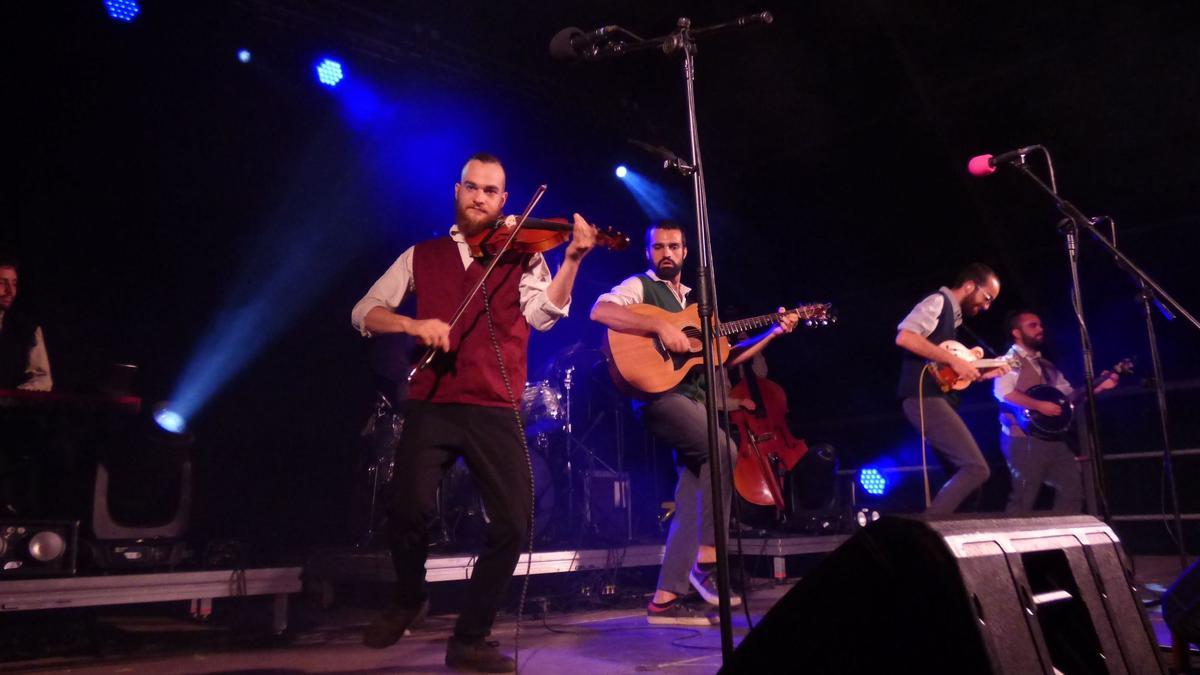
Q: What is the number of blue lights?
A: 6